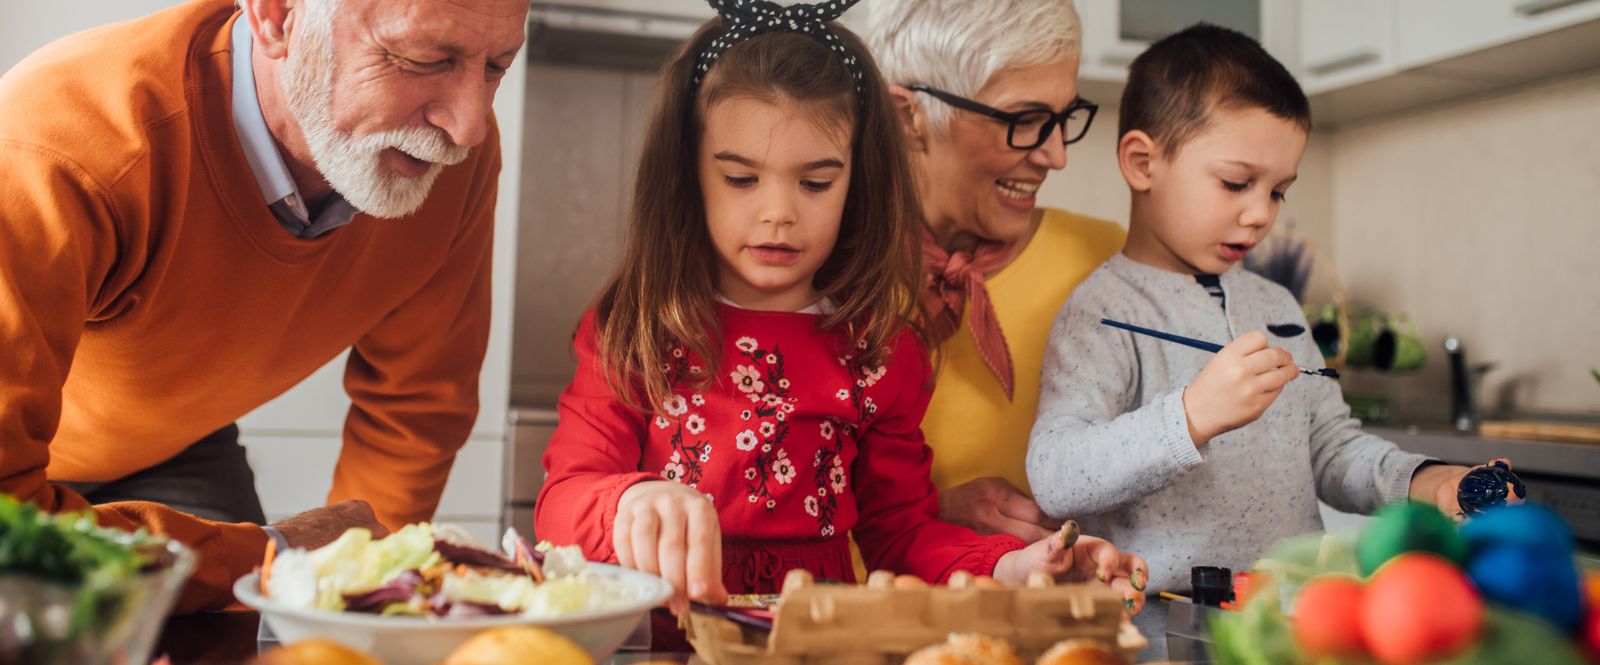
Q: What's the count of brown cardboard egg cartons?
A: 1